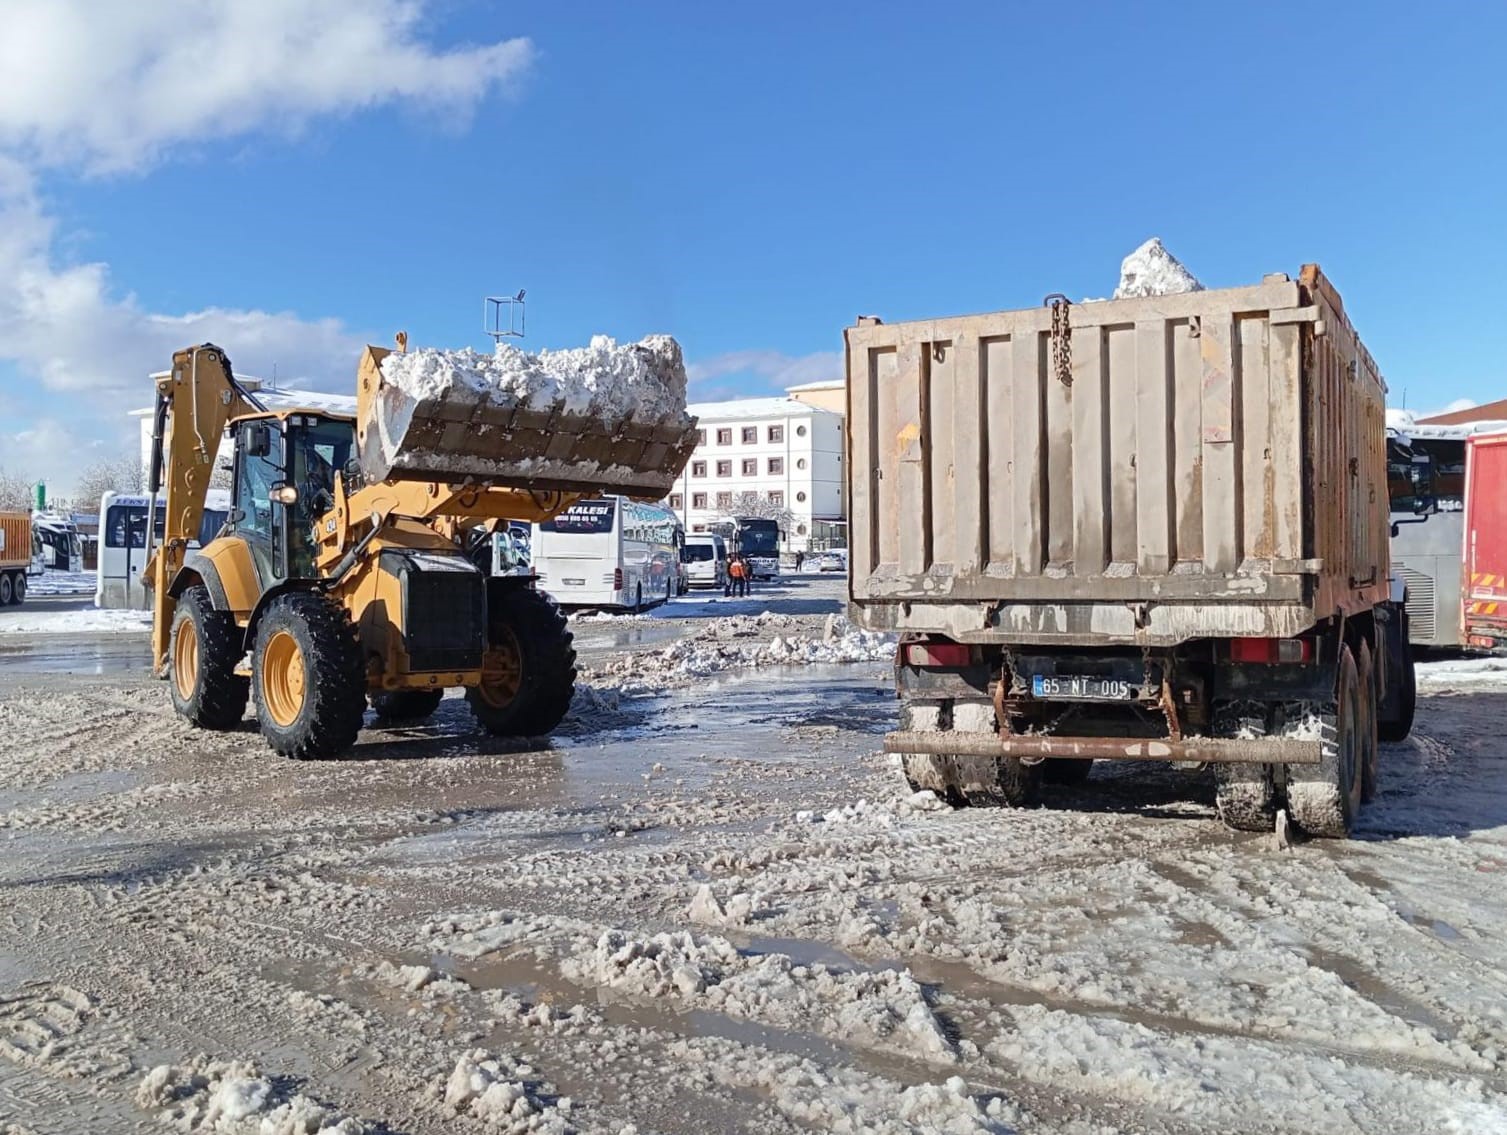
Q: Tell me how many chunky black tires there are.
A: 4